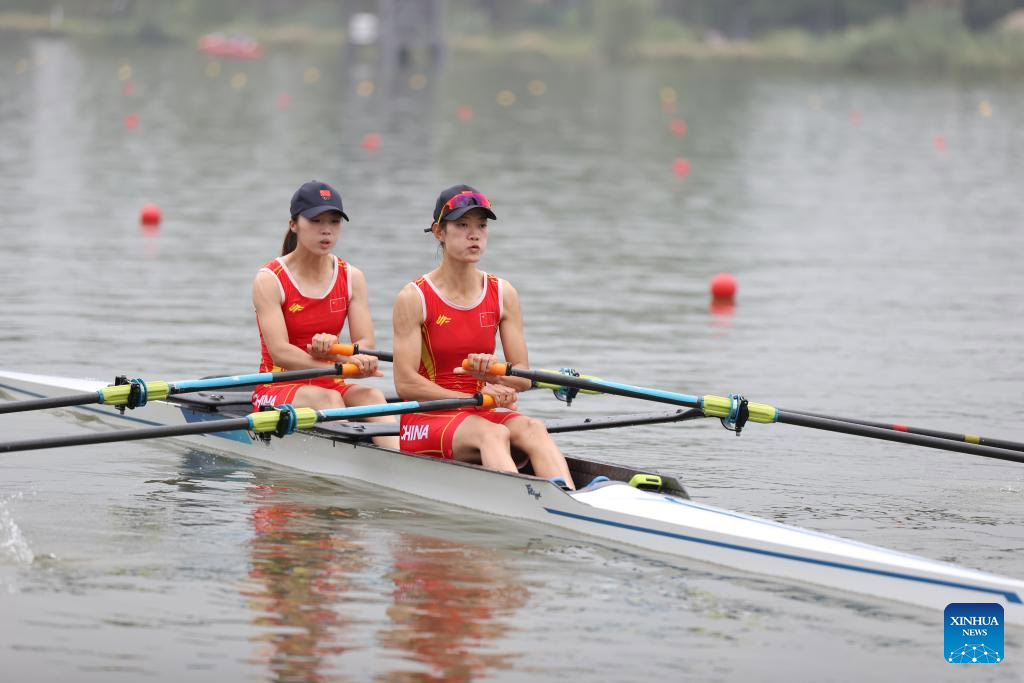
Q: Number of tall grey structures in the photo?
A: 1